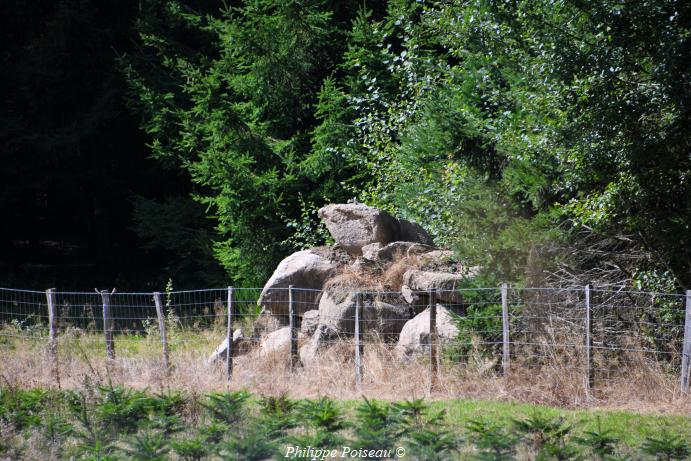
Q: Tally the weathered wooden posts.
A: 10